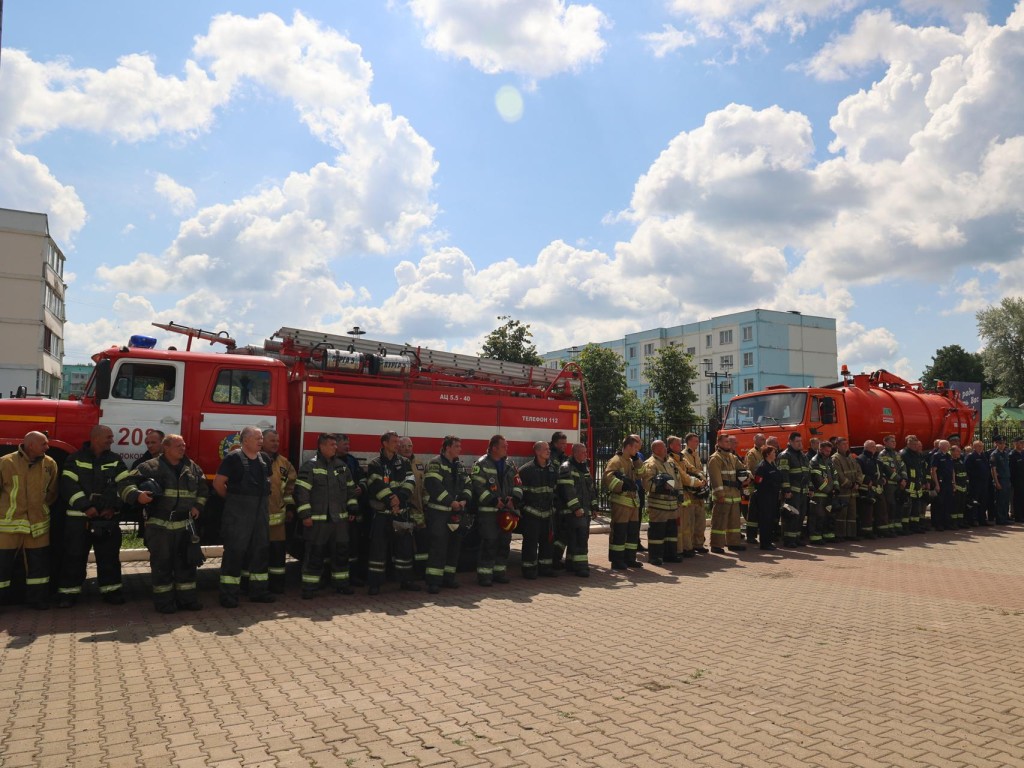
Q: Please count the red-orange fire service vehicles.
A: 2